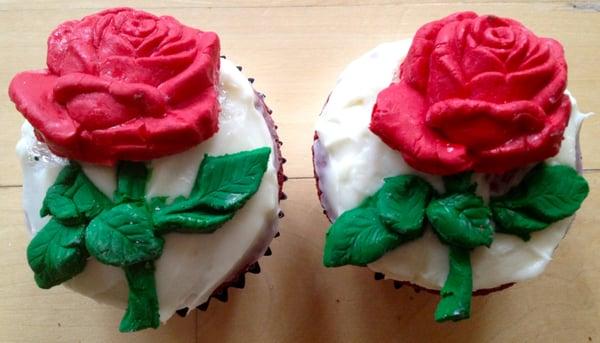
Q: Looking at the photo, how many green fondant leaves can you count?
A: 8